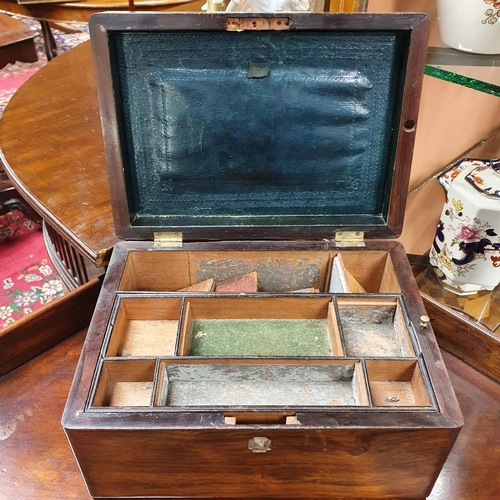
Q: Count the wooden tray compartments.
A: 6